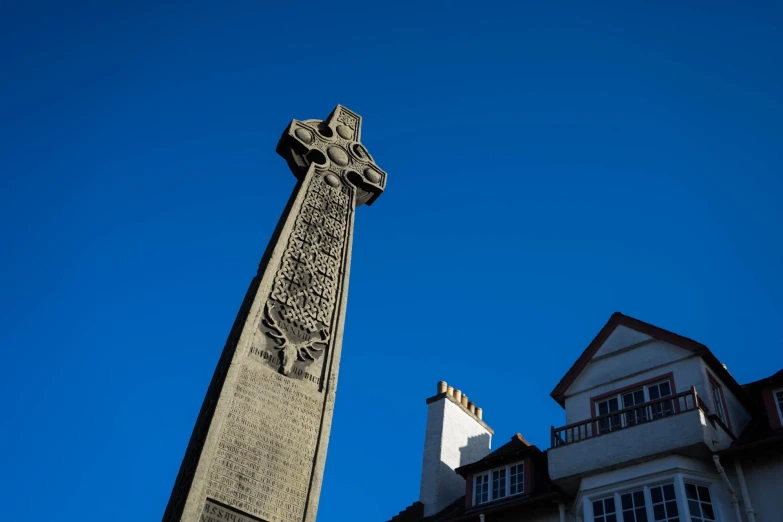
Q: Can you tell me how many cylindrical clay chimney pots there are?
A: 6